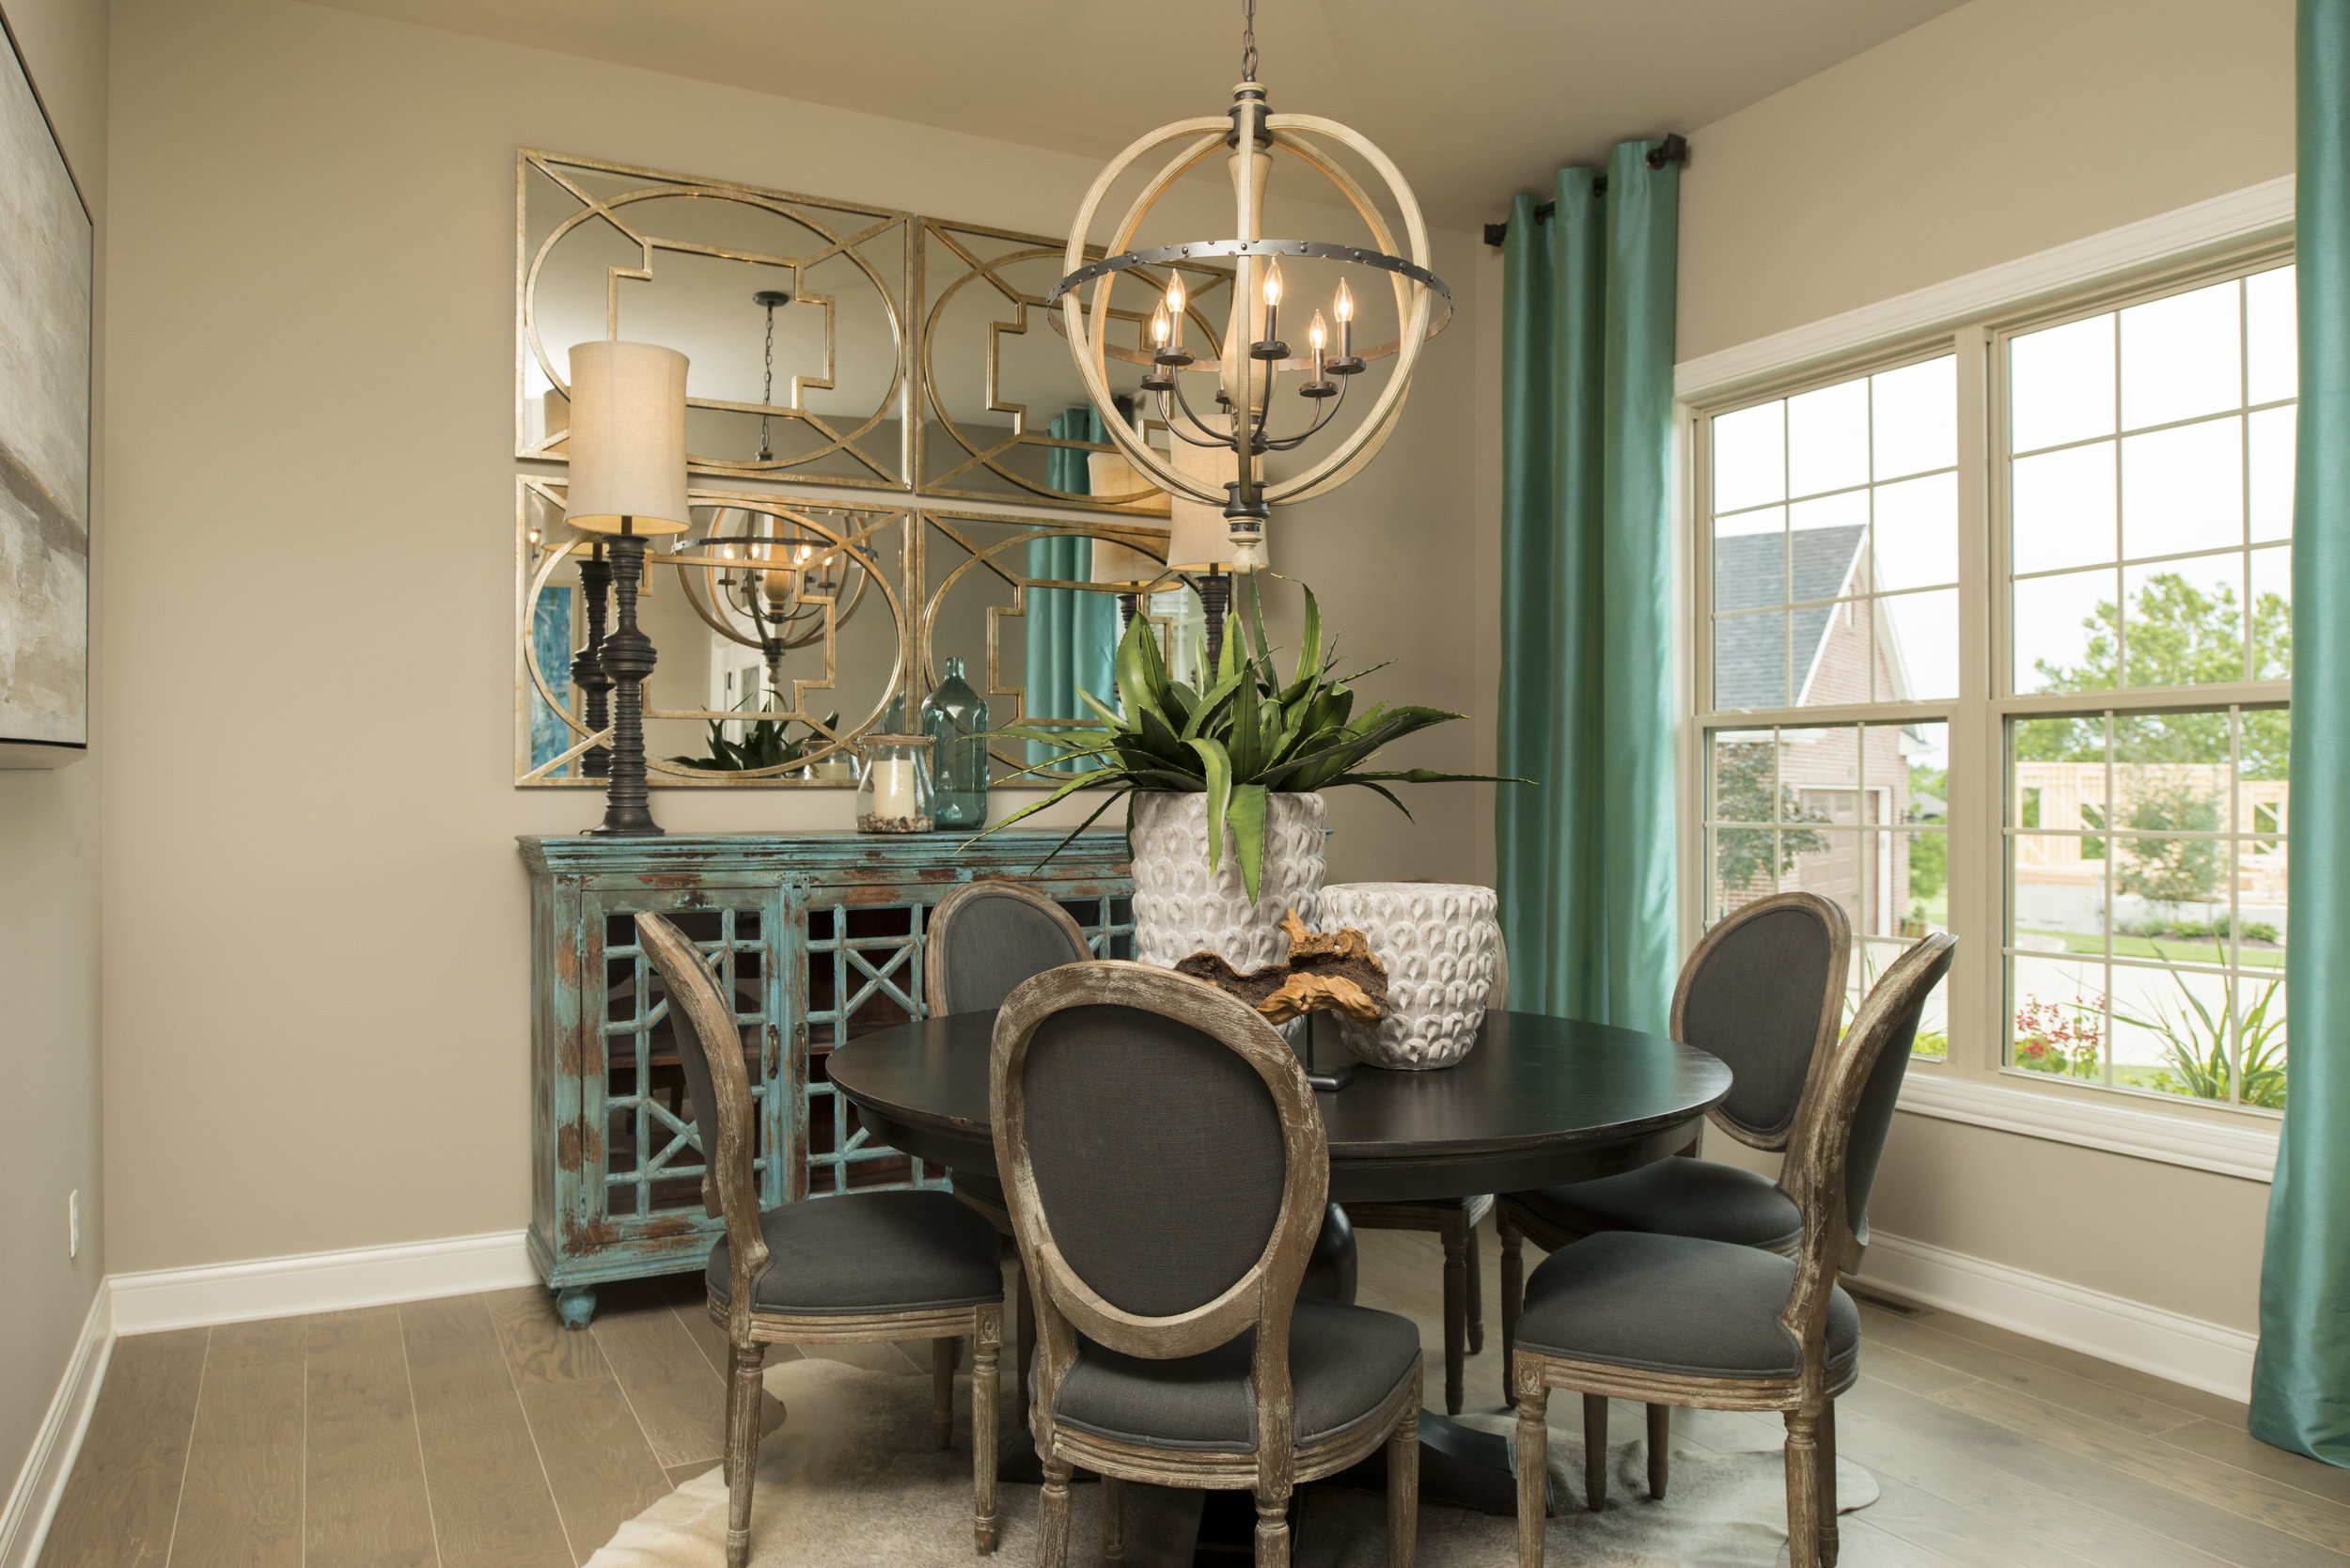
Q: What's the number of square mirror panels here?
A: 4